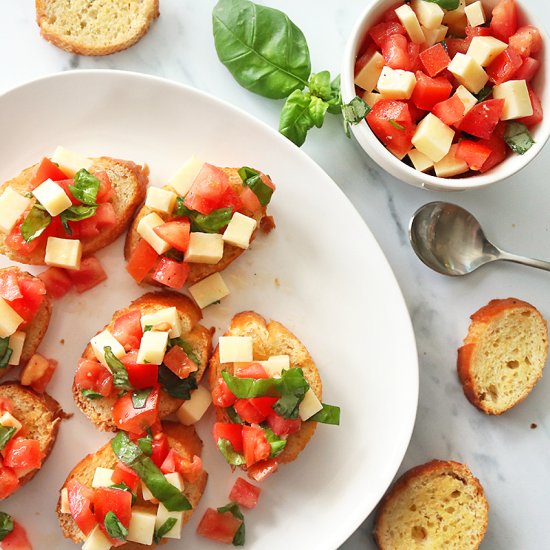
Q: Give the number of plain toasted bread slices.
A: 3